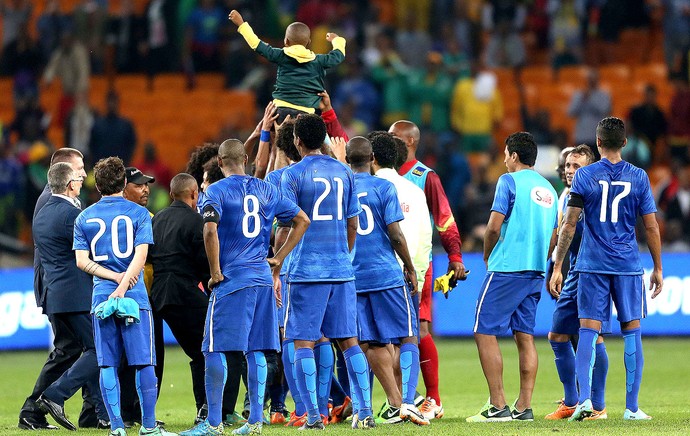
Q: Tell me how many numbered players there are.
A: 5